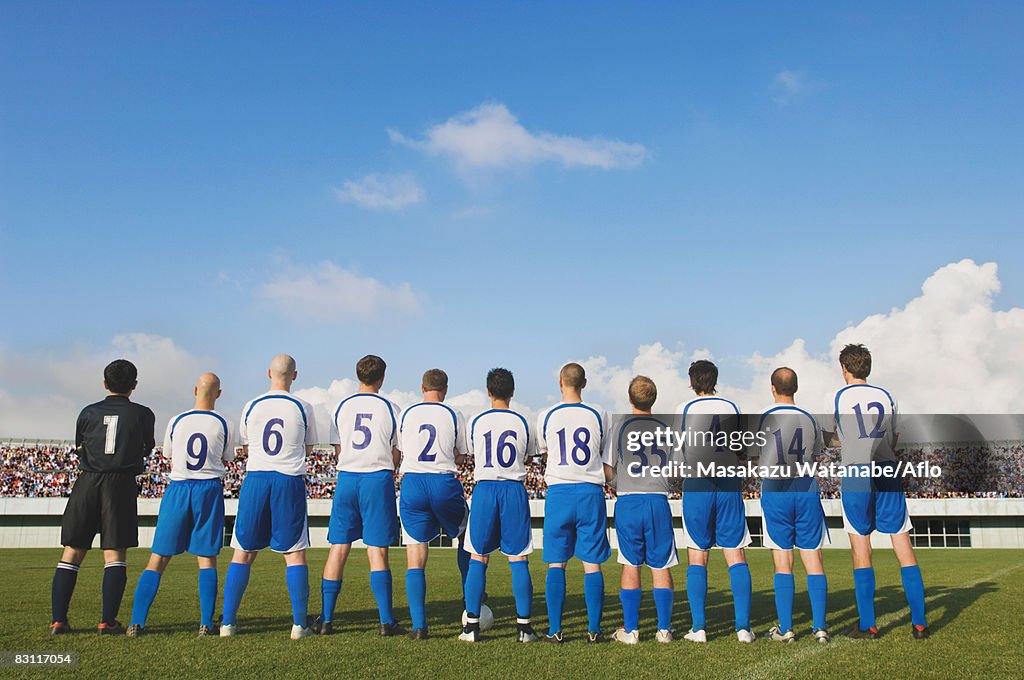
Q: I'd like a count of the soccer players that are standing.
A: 11